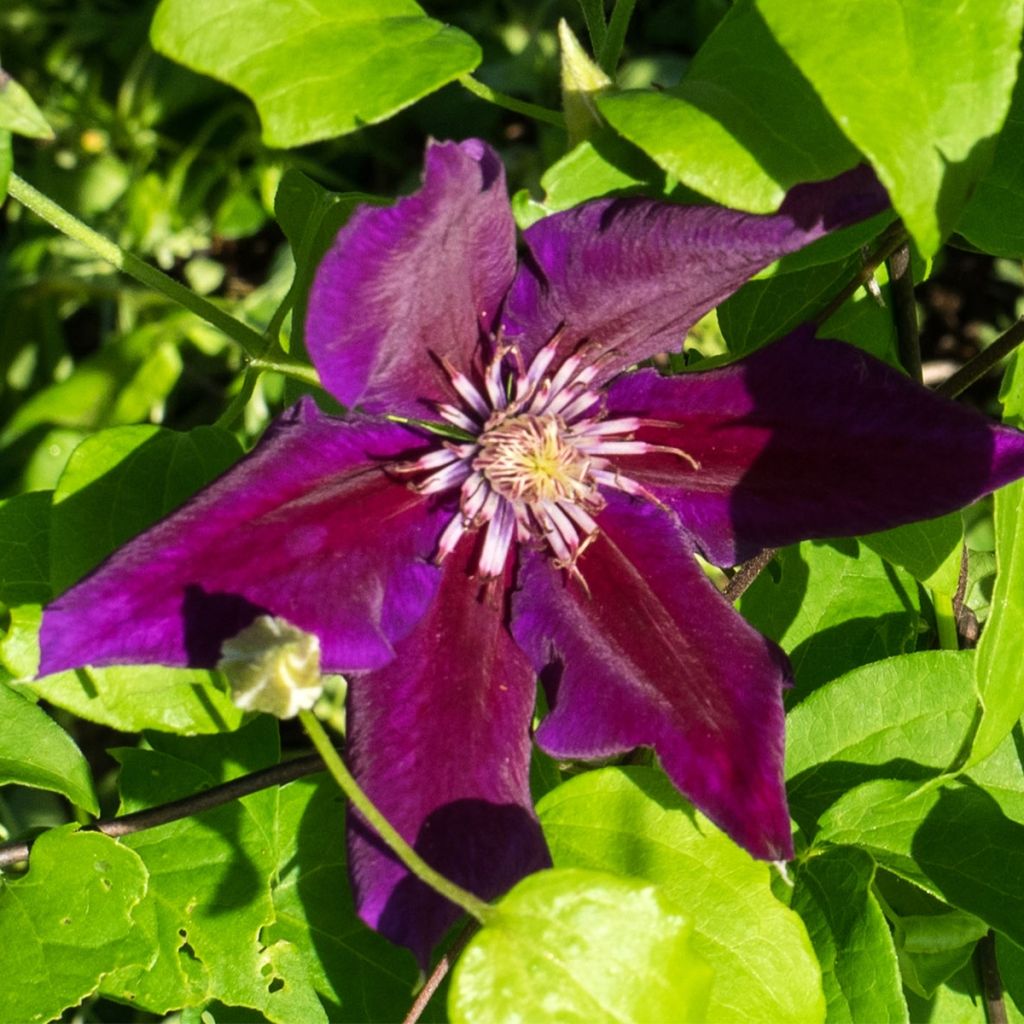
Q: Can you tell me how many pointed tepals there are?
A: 6